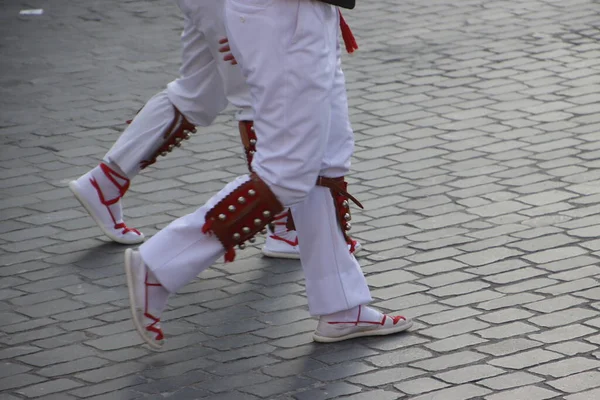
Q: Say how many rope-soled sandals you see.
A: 4